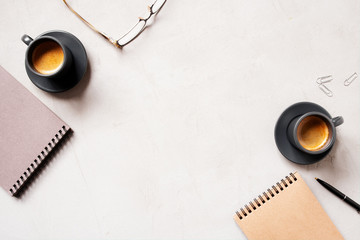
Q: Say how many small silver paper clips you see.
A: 3